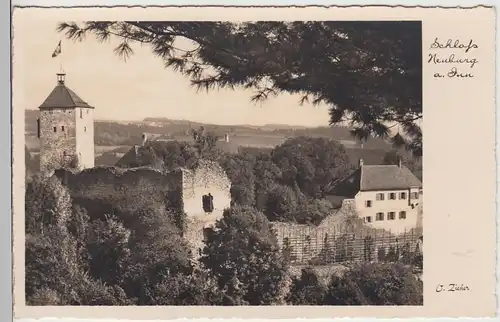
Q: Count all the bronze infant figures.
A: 0